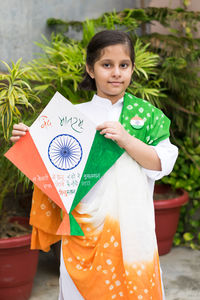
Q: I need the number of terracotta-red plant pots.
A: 2